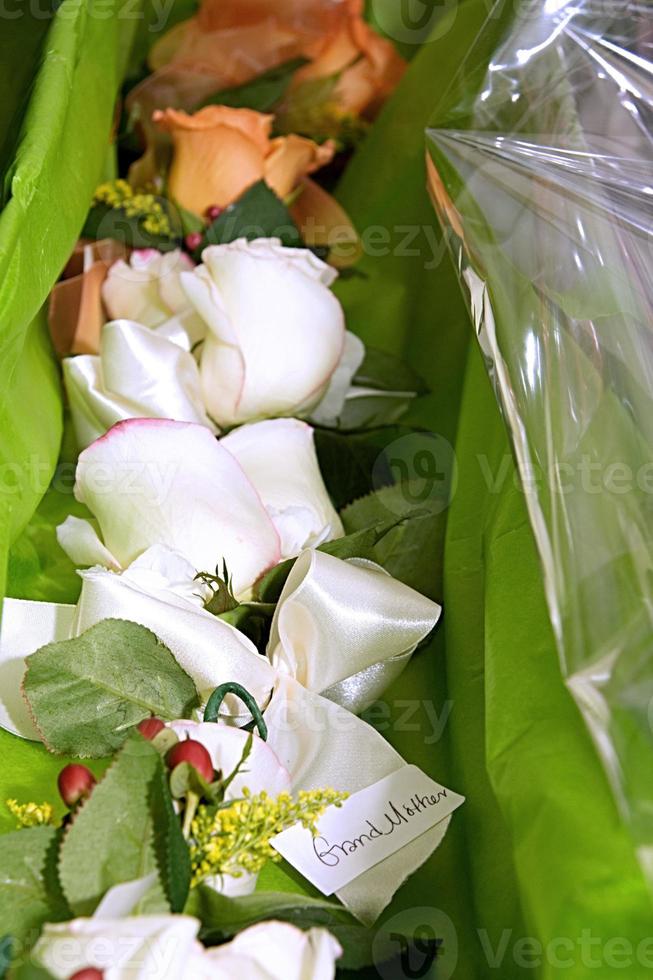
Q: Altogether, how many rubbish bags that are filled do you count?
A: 0